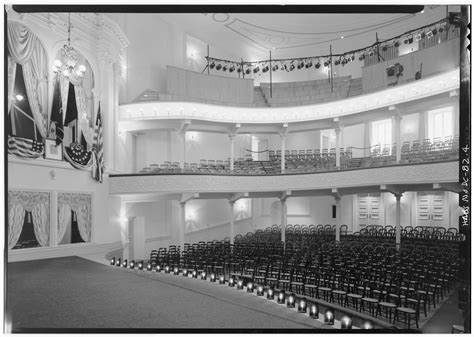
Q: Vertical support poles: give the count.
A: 10